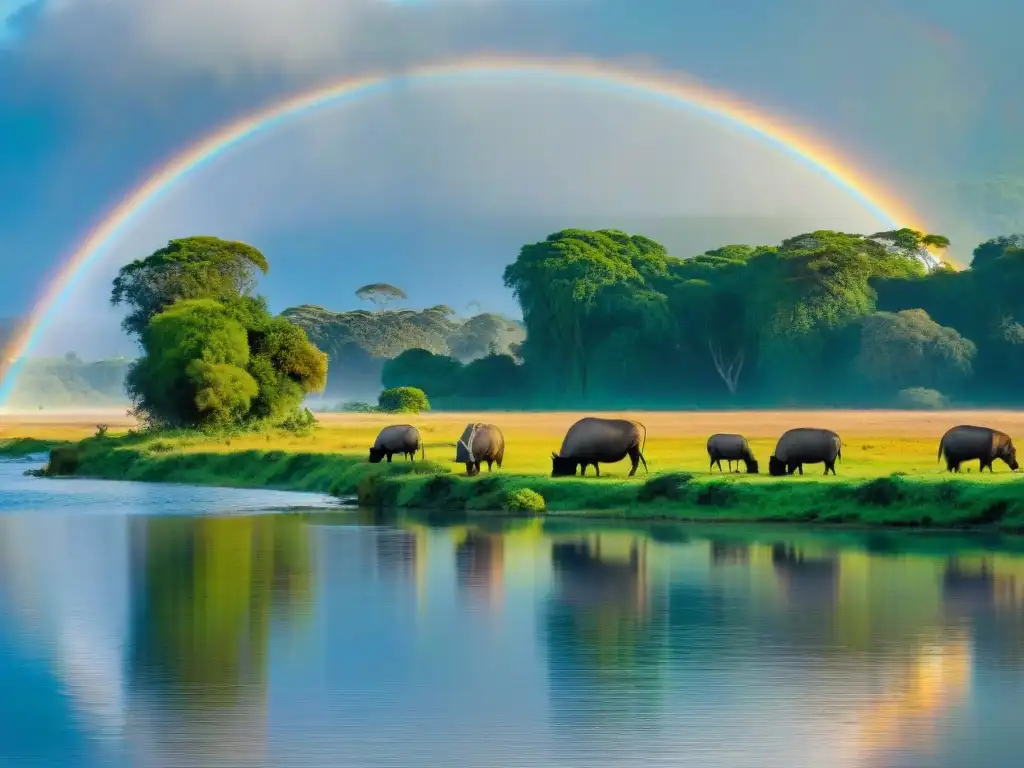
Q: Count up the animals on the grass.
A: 6